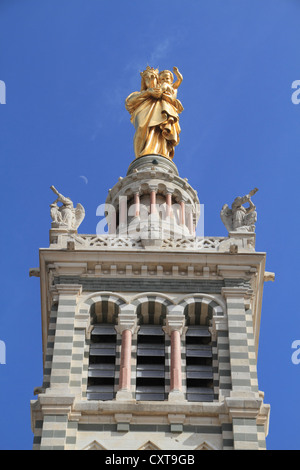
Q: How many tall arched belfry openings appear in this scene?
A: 3